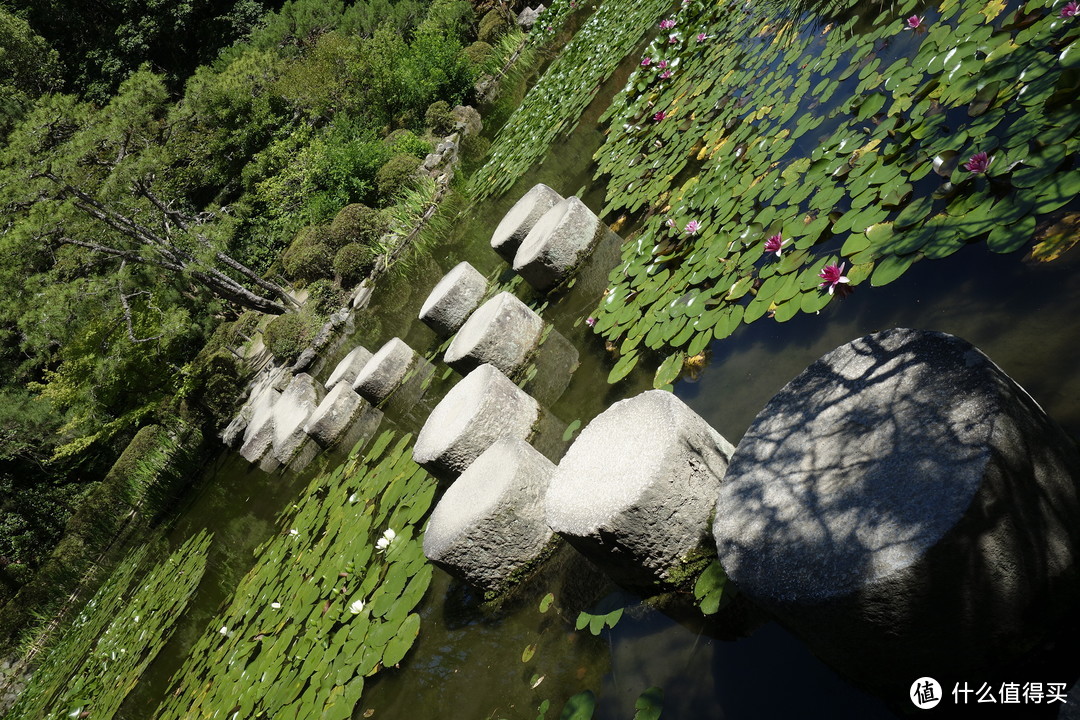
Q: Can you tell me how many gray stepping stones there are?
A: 13